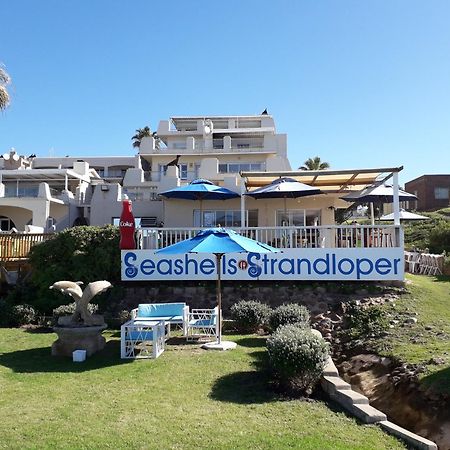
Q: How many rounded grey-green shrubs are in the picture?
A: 3